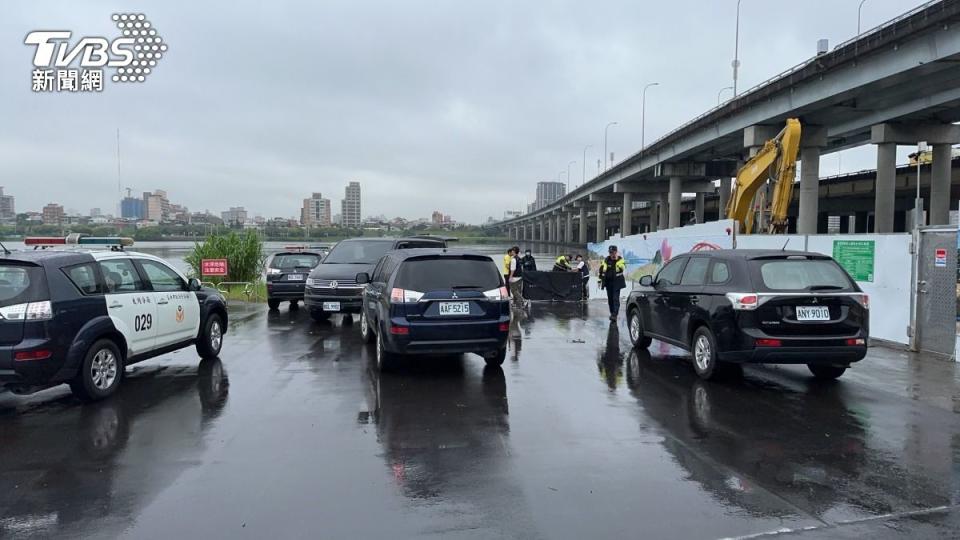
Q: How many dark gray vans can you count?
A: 1